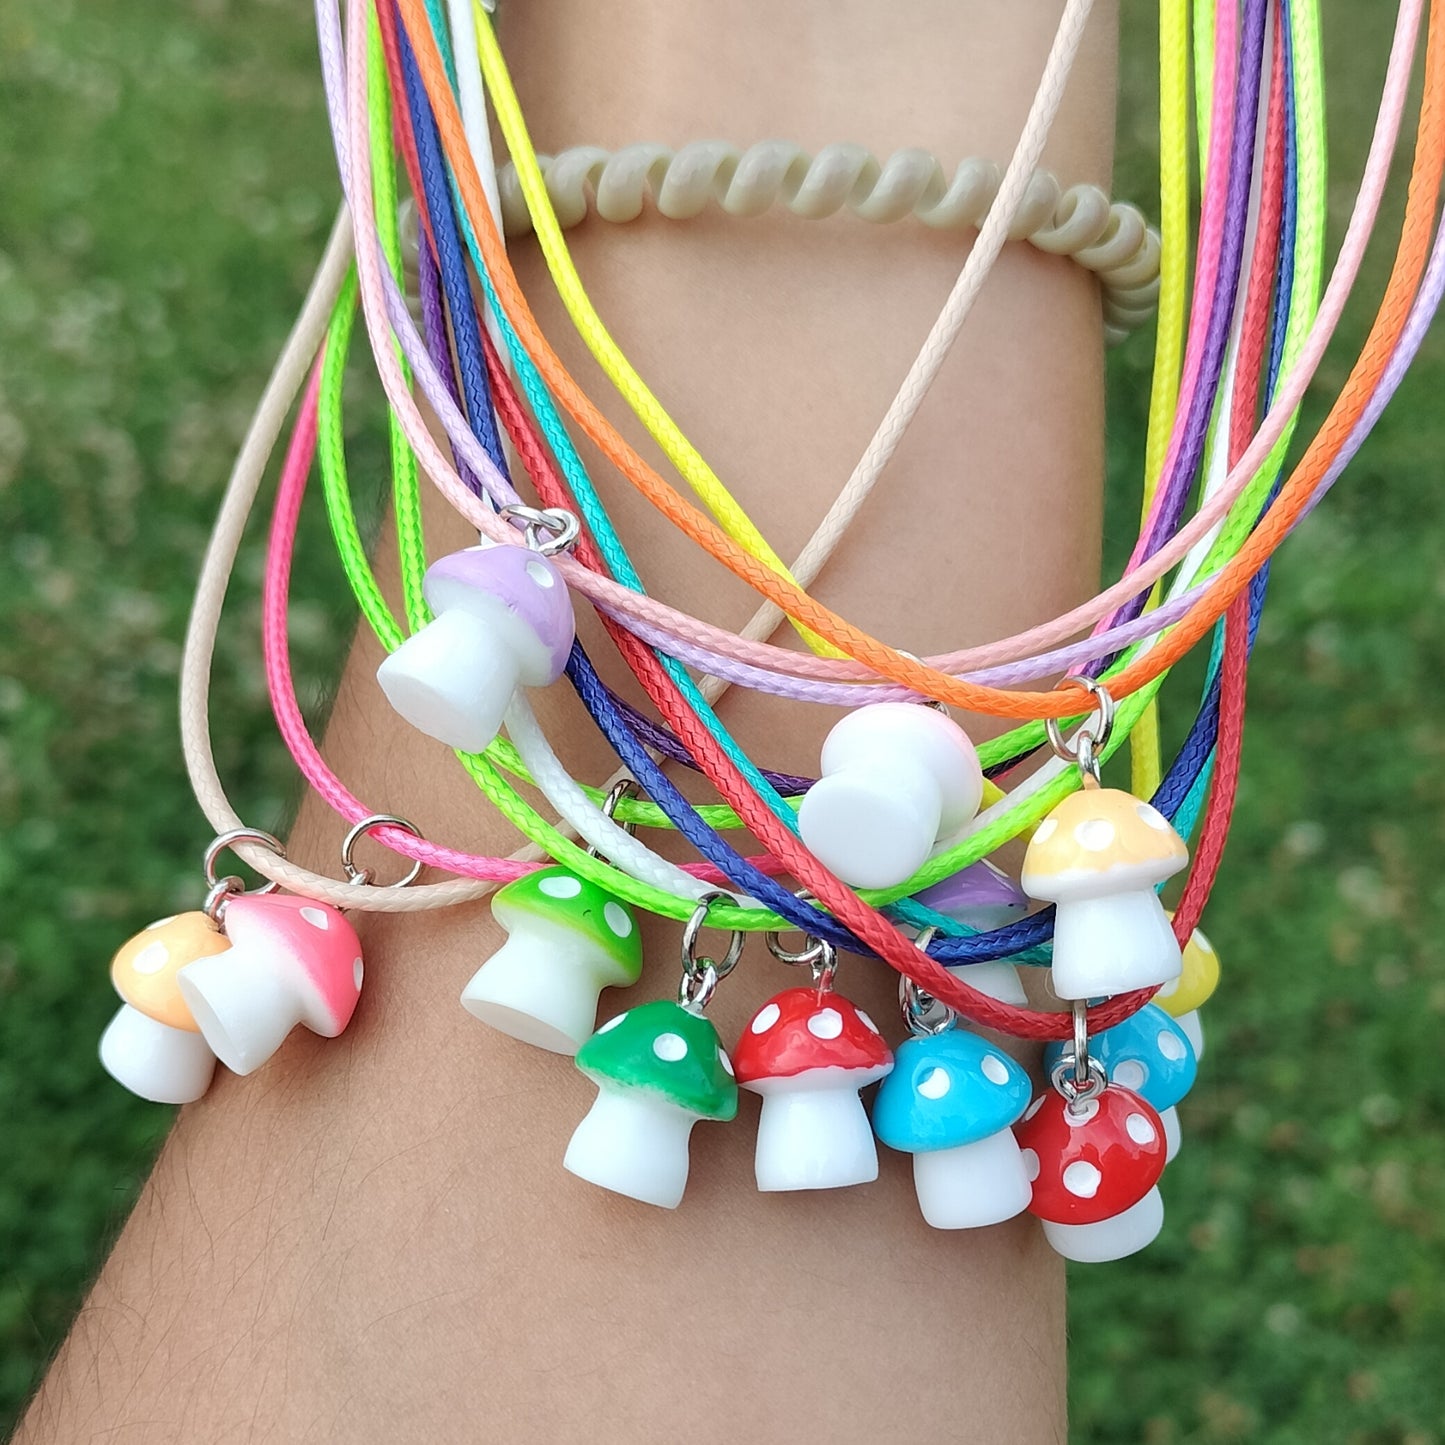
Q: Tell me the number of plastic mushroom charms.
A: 13